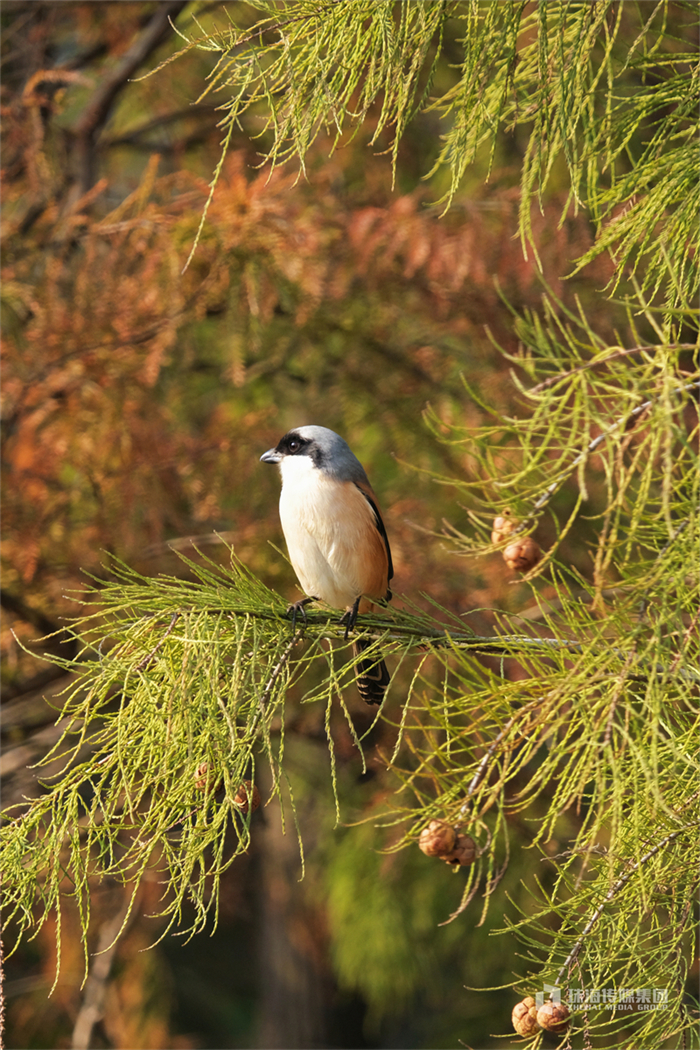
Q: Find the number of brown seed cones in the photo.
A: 8